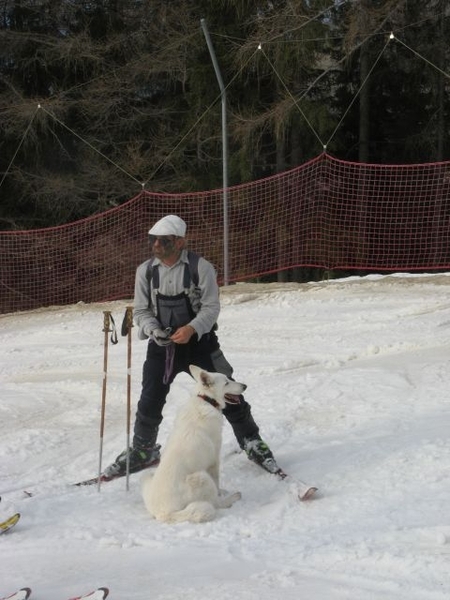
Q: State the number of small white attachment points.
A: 5